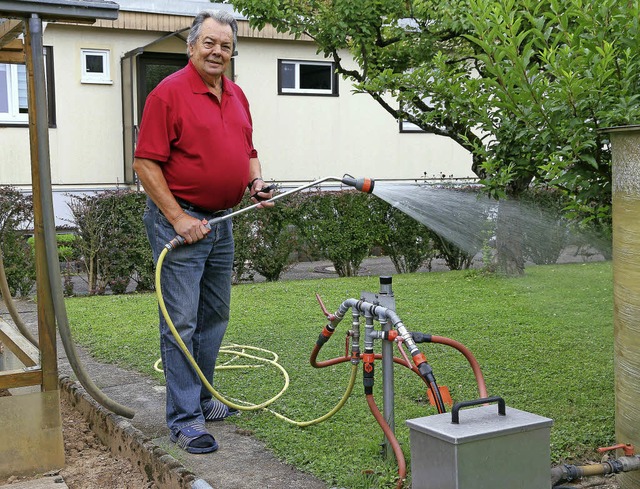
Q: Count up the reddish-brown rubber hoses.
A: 3